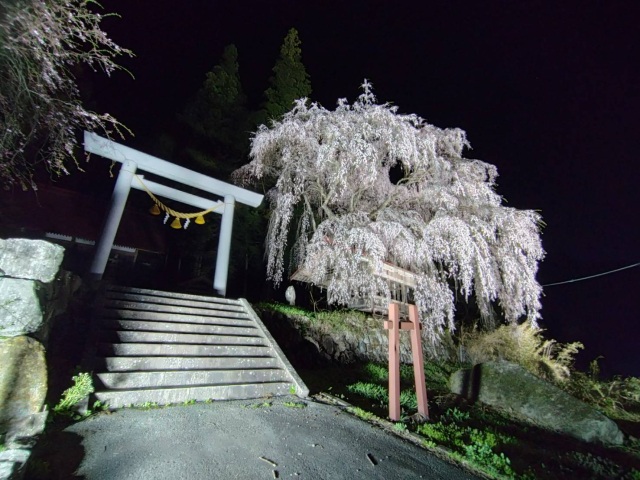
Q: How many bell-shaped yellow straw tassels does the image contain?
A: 3